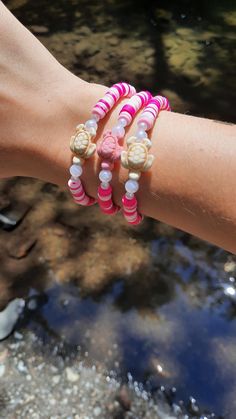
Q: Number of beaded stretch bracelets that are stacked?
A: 3